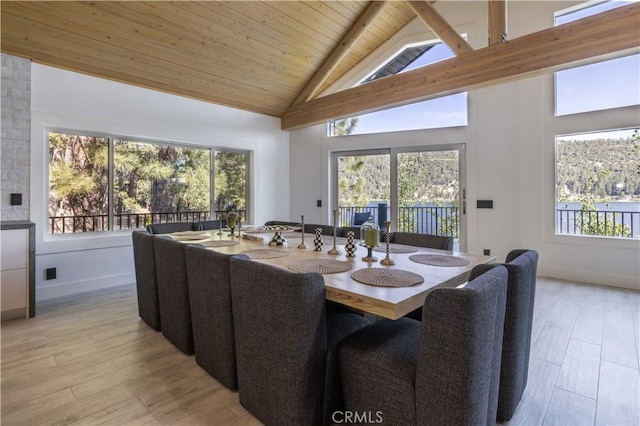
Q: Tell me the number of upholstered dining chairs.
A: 12